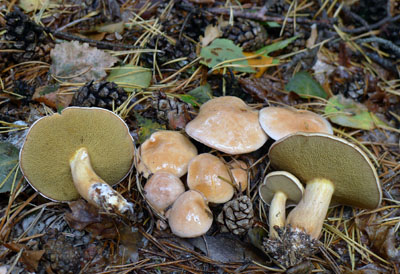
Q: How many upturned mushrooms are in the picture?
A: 3